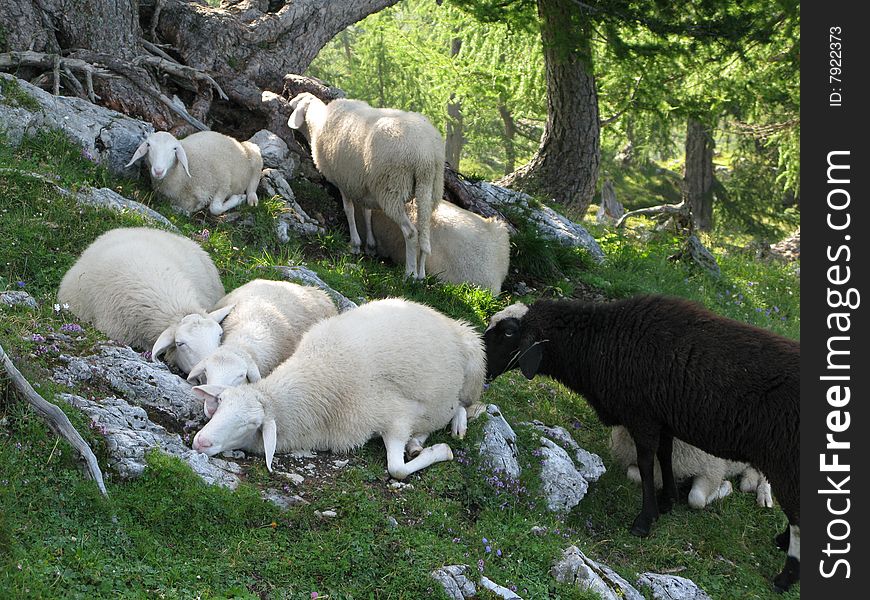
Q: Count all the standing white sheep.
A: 1